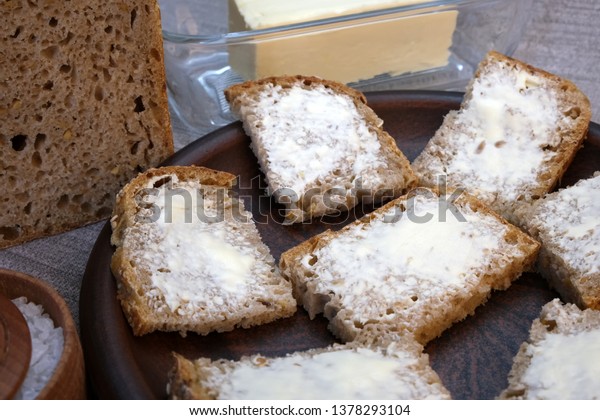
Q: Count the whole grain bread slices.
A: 7